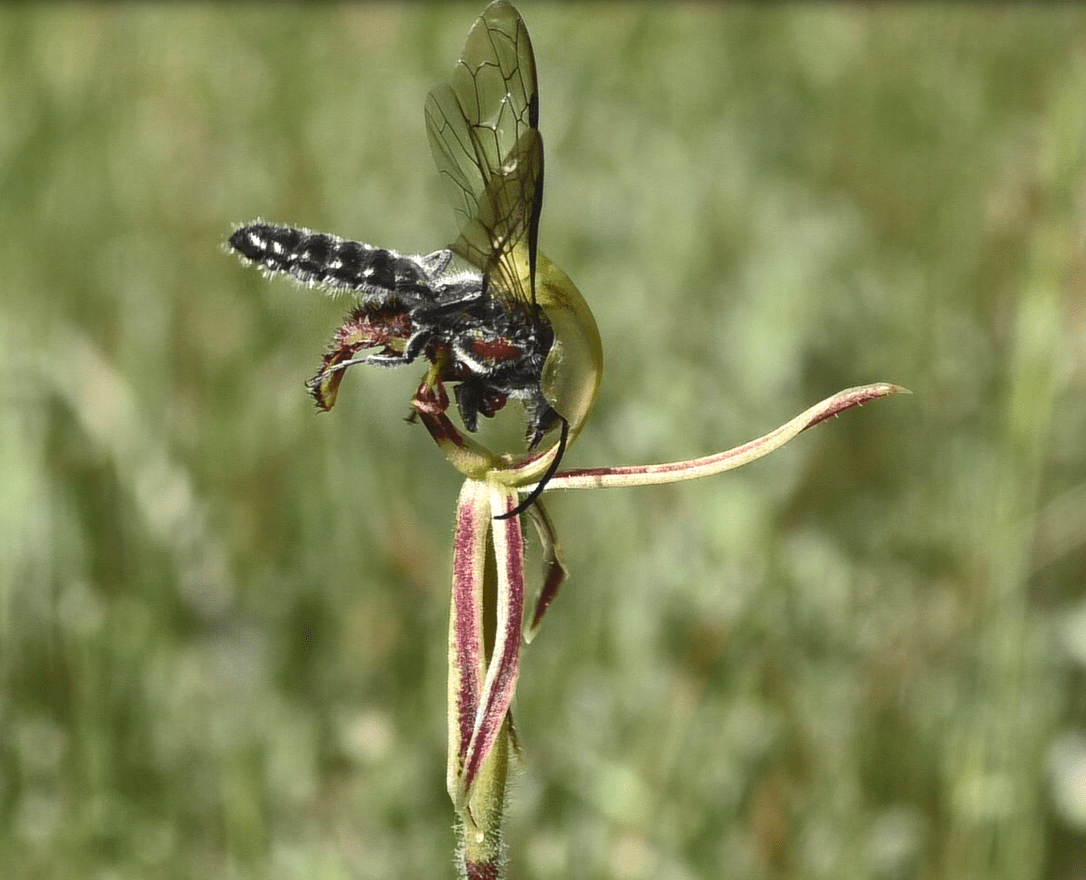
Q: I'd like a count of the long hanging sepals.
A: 2